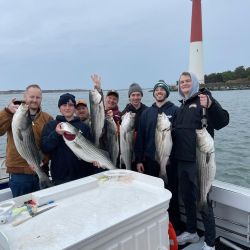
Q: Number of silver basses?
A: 7